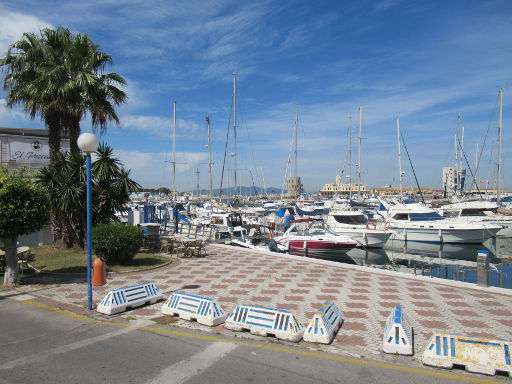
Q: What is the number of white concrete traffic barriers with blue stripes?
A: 6